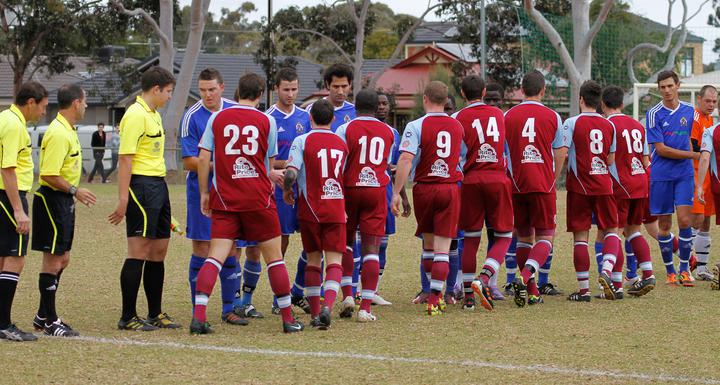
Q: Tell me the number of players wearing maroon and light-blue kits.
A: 9